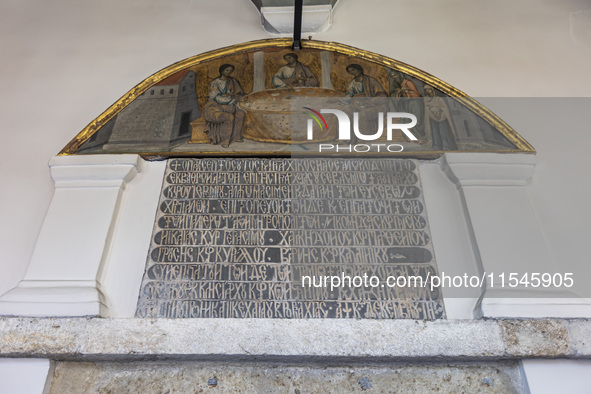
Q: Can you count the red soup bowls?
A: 0